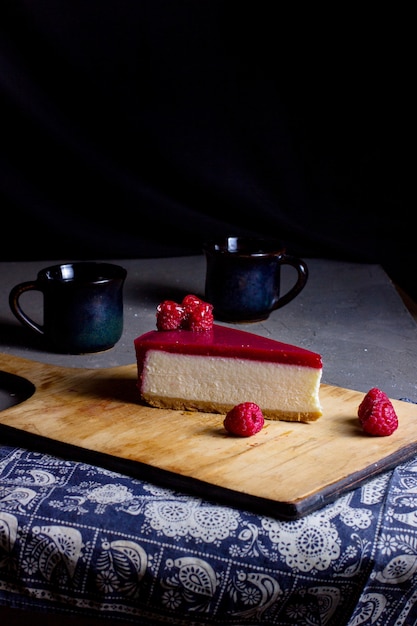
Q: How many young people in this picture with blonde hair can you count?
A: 0